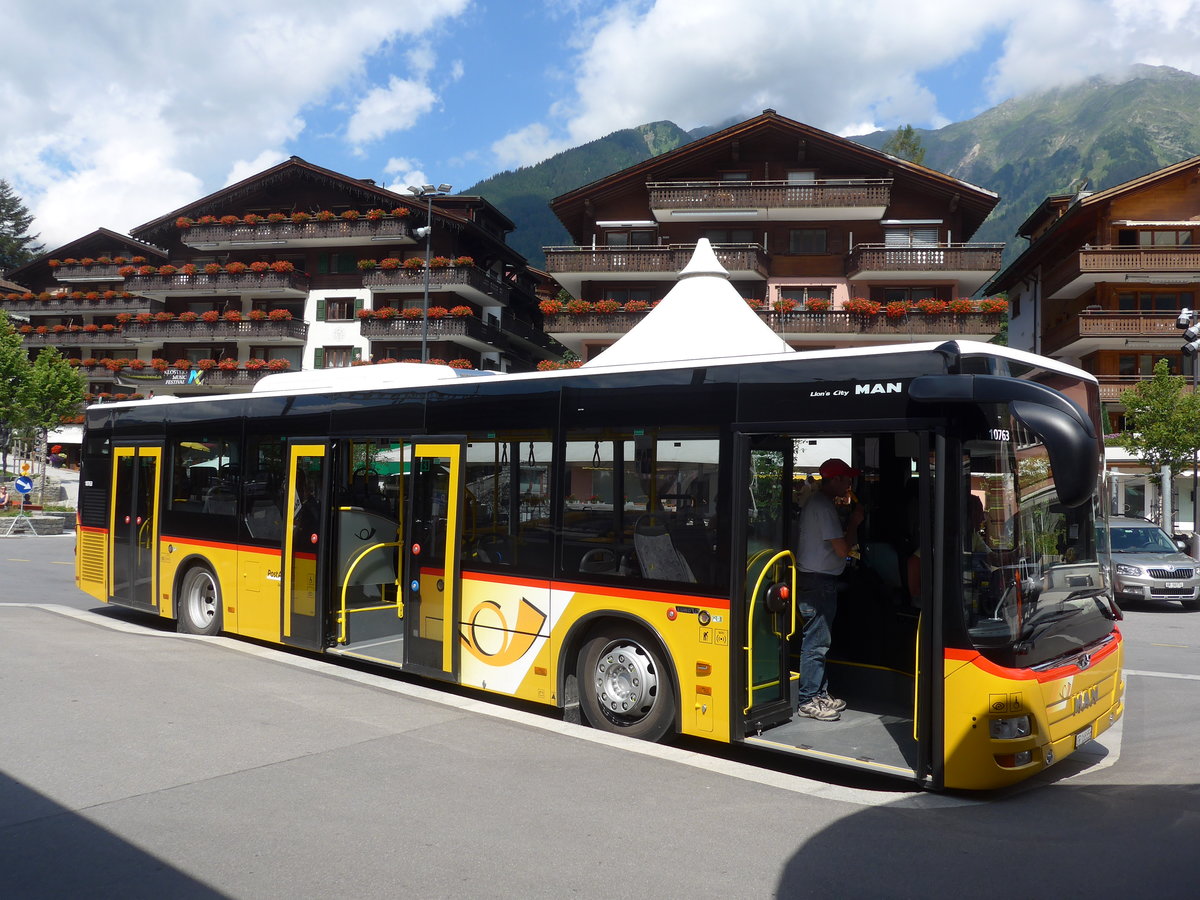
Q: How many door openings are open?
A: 2